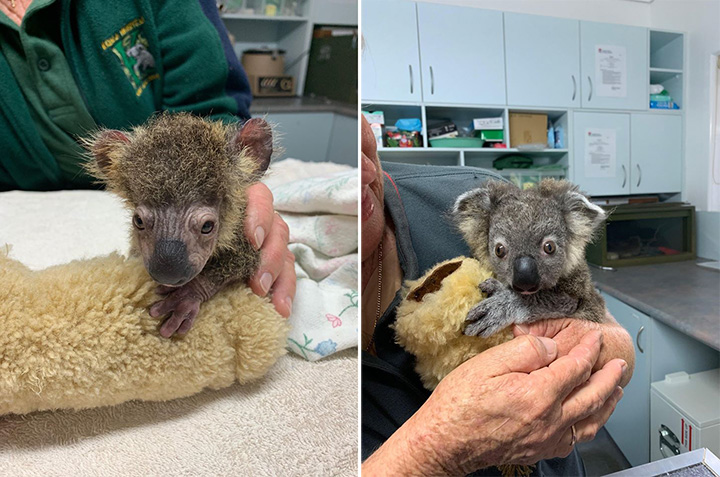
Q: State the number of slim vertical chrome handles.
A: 7